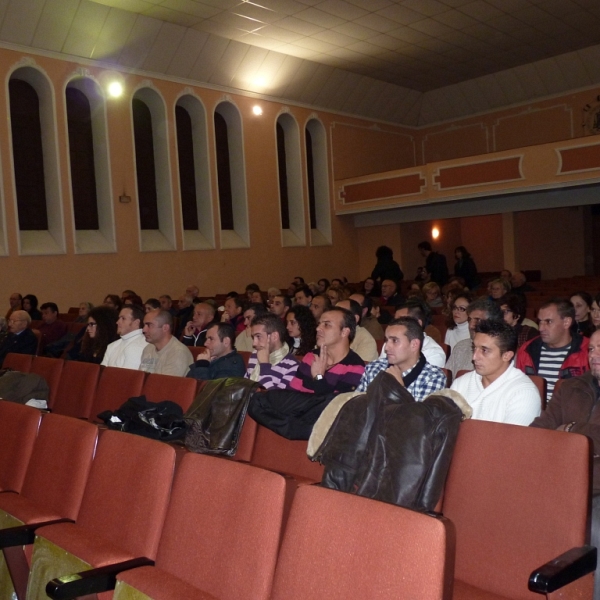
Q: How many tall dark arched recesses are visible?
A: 7